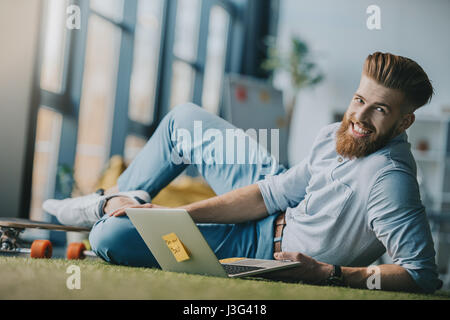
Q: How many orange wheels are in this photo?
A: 2